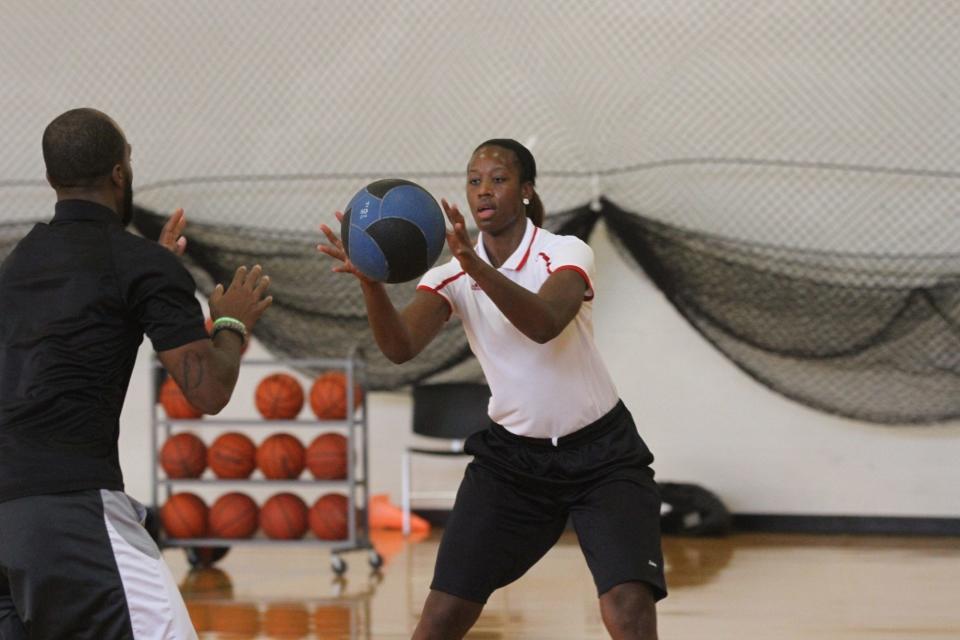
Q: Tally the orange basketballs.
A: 11